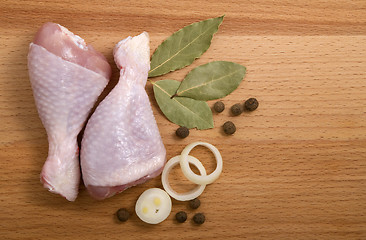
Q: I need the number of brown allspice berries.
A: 9